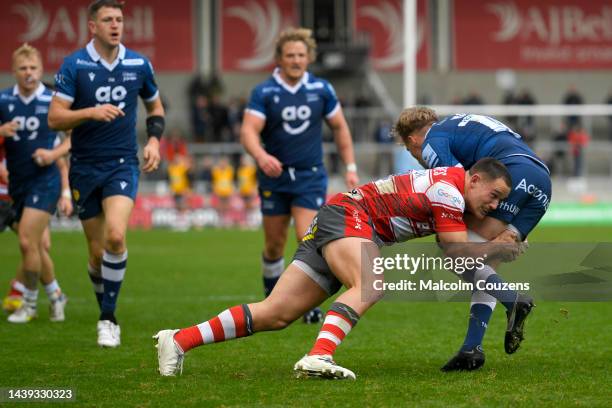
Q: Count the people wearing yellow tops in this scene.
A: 3